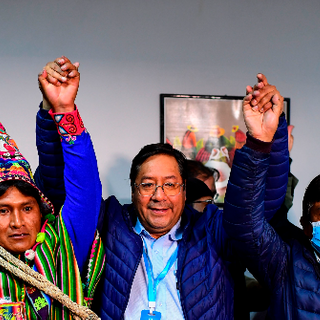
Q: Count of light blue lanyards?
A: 1